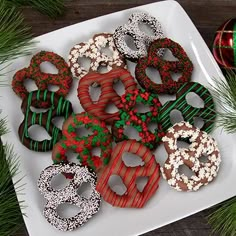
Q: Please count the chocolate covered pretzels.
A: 12